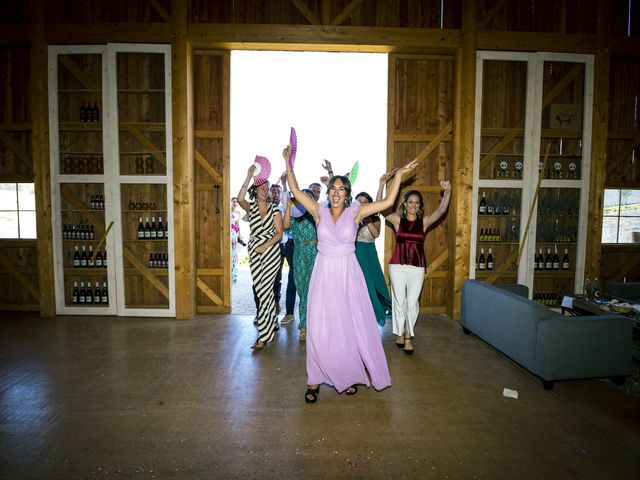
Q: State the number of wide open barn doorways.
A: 1